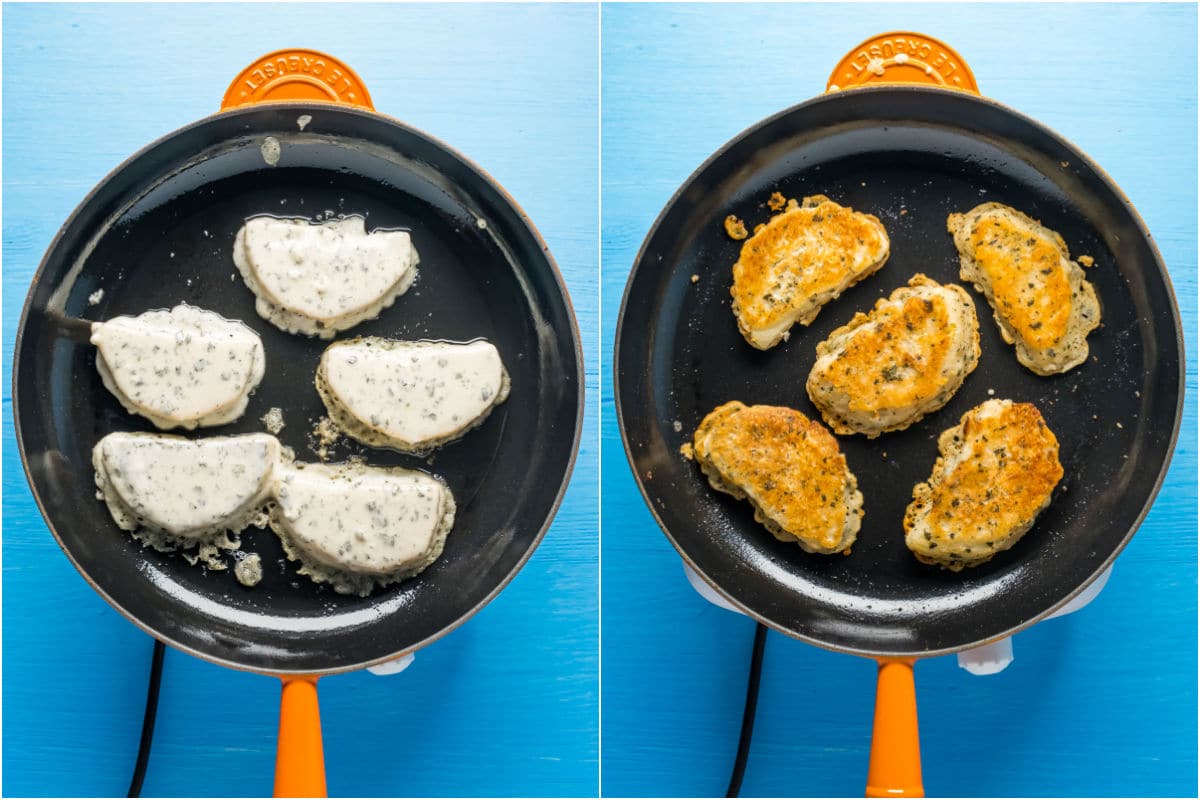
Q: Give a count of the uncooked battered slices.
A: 5